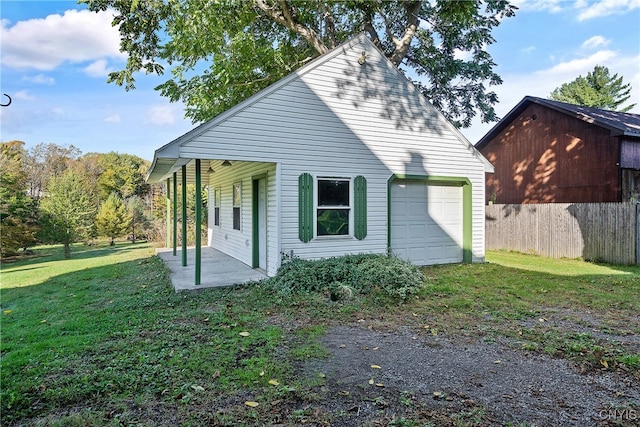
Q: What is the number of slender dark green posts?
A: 4